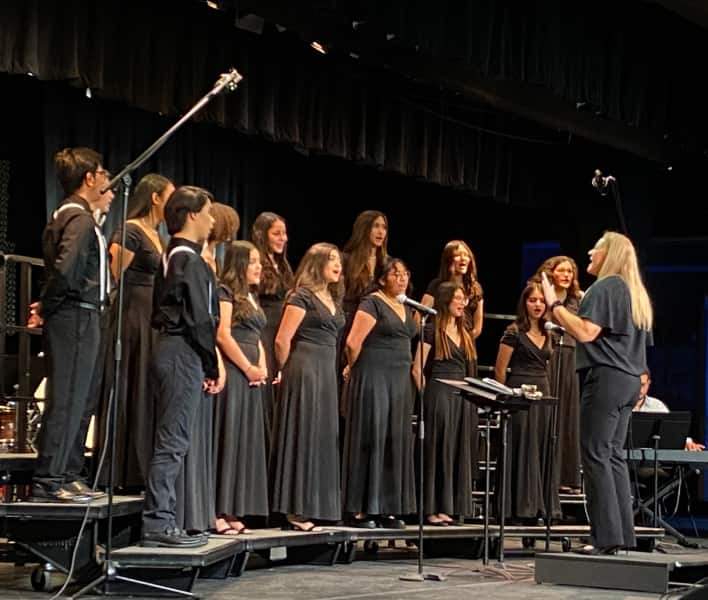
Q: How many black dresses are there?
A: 11